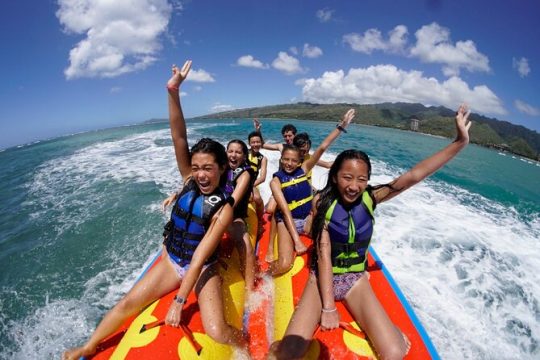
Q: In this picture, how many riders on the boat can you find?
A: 7